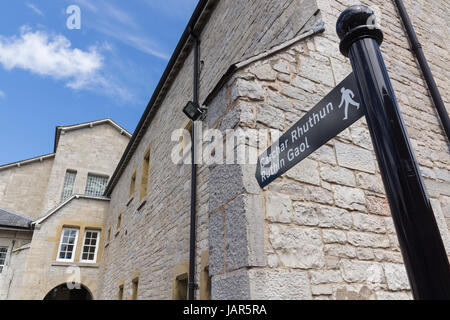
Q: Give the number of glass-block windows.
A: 2